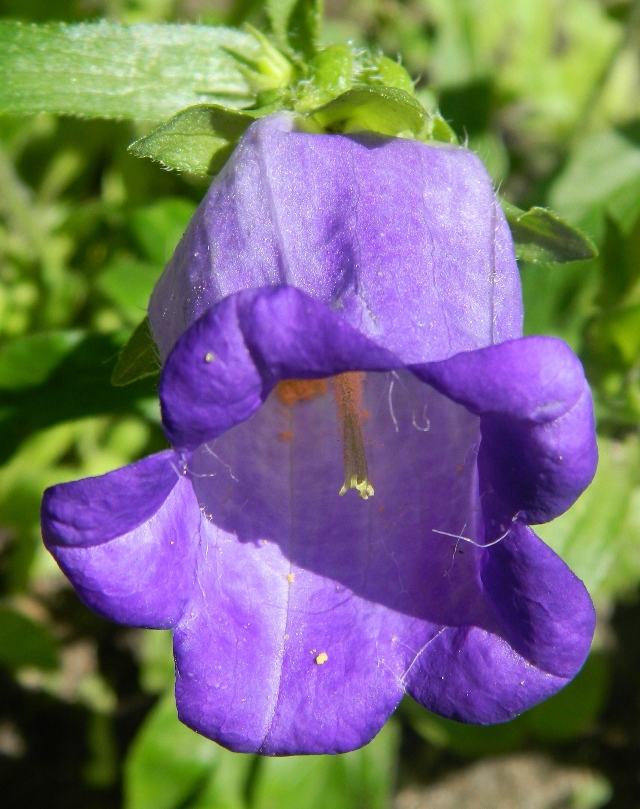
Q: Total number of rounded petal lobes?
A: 5